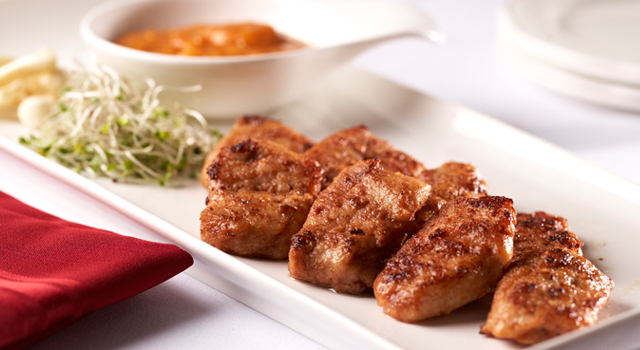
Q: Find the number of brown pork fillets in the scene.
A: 8